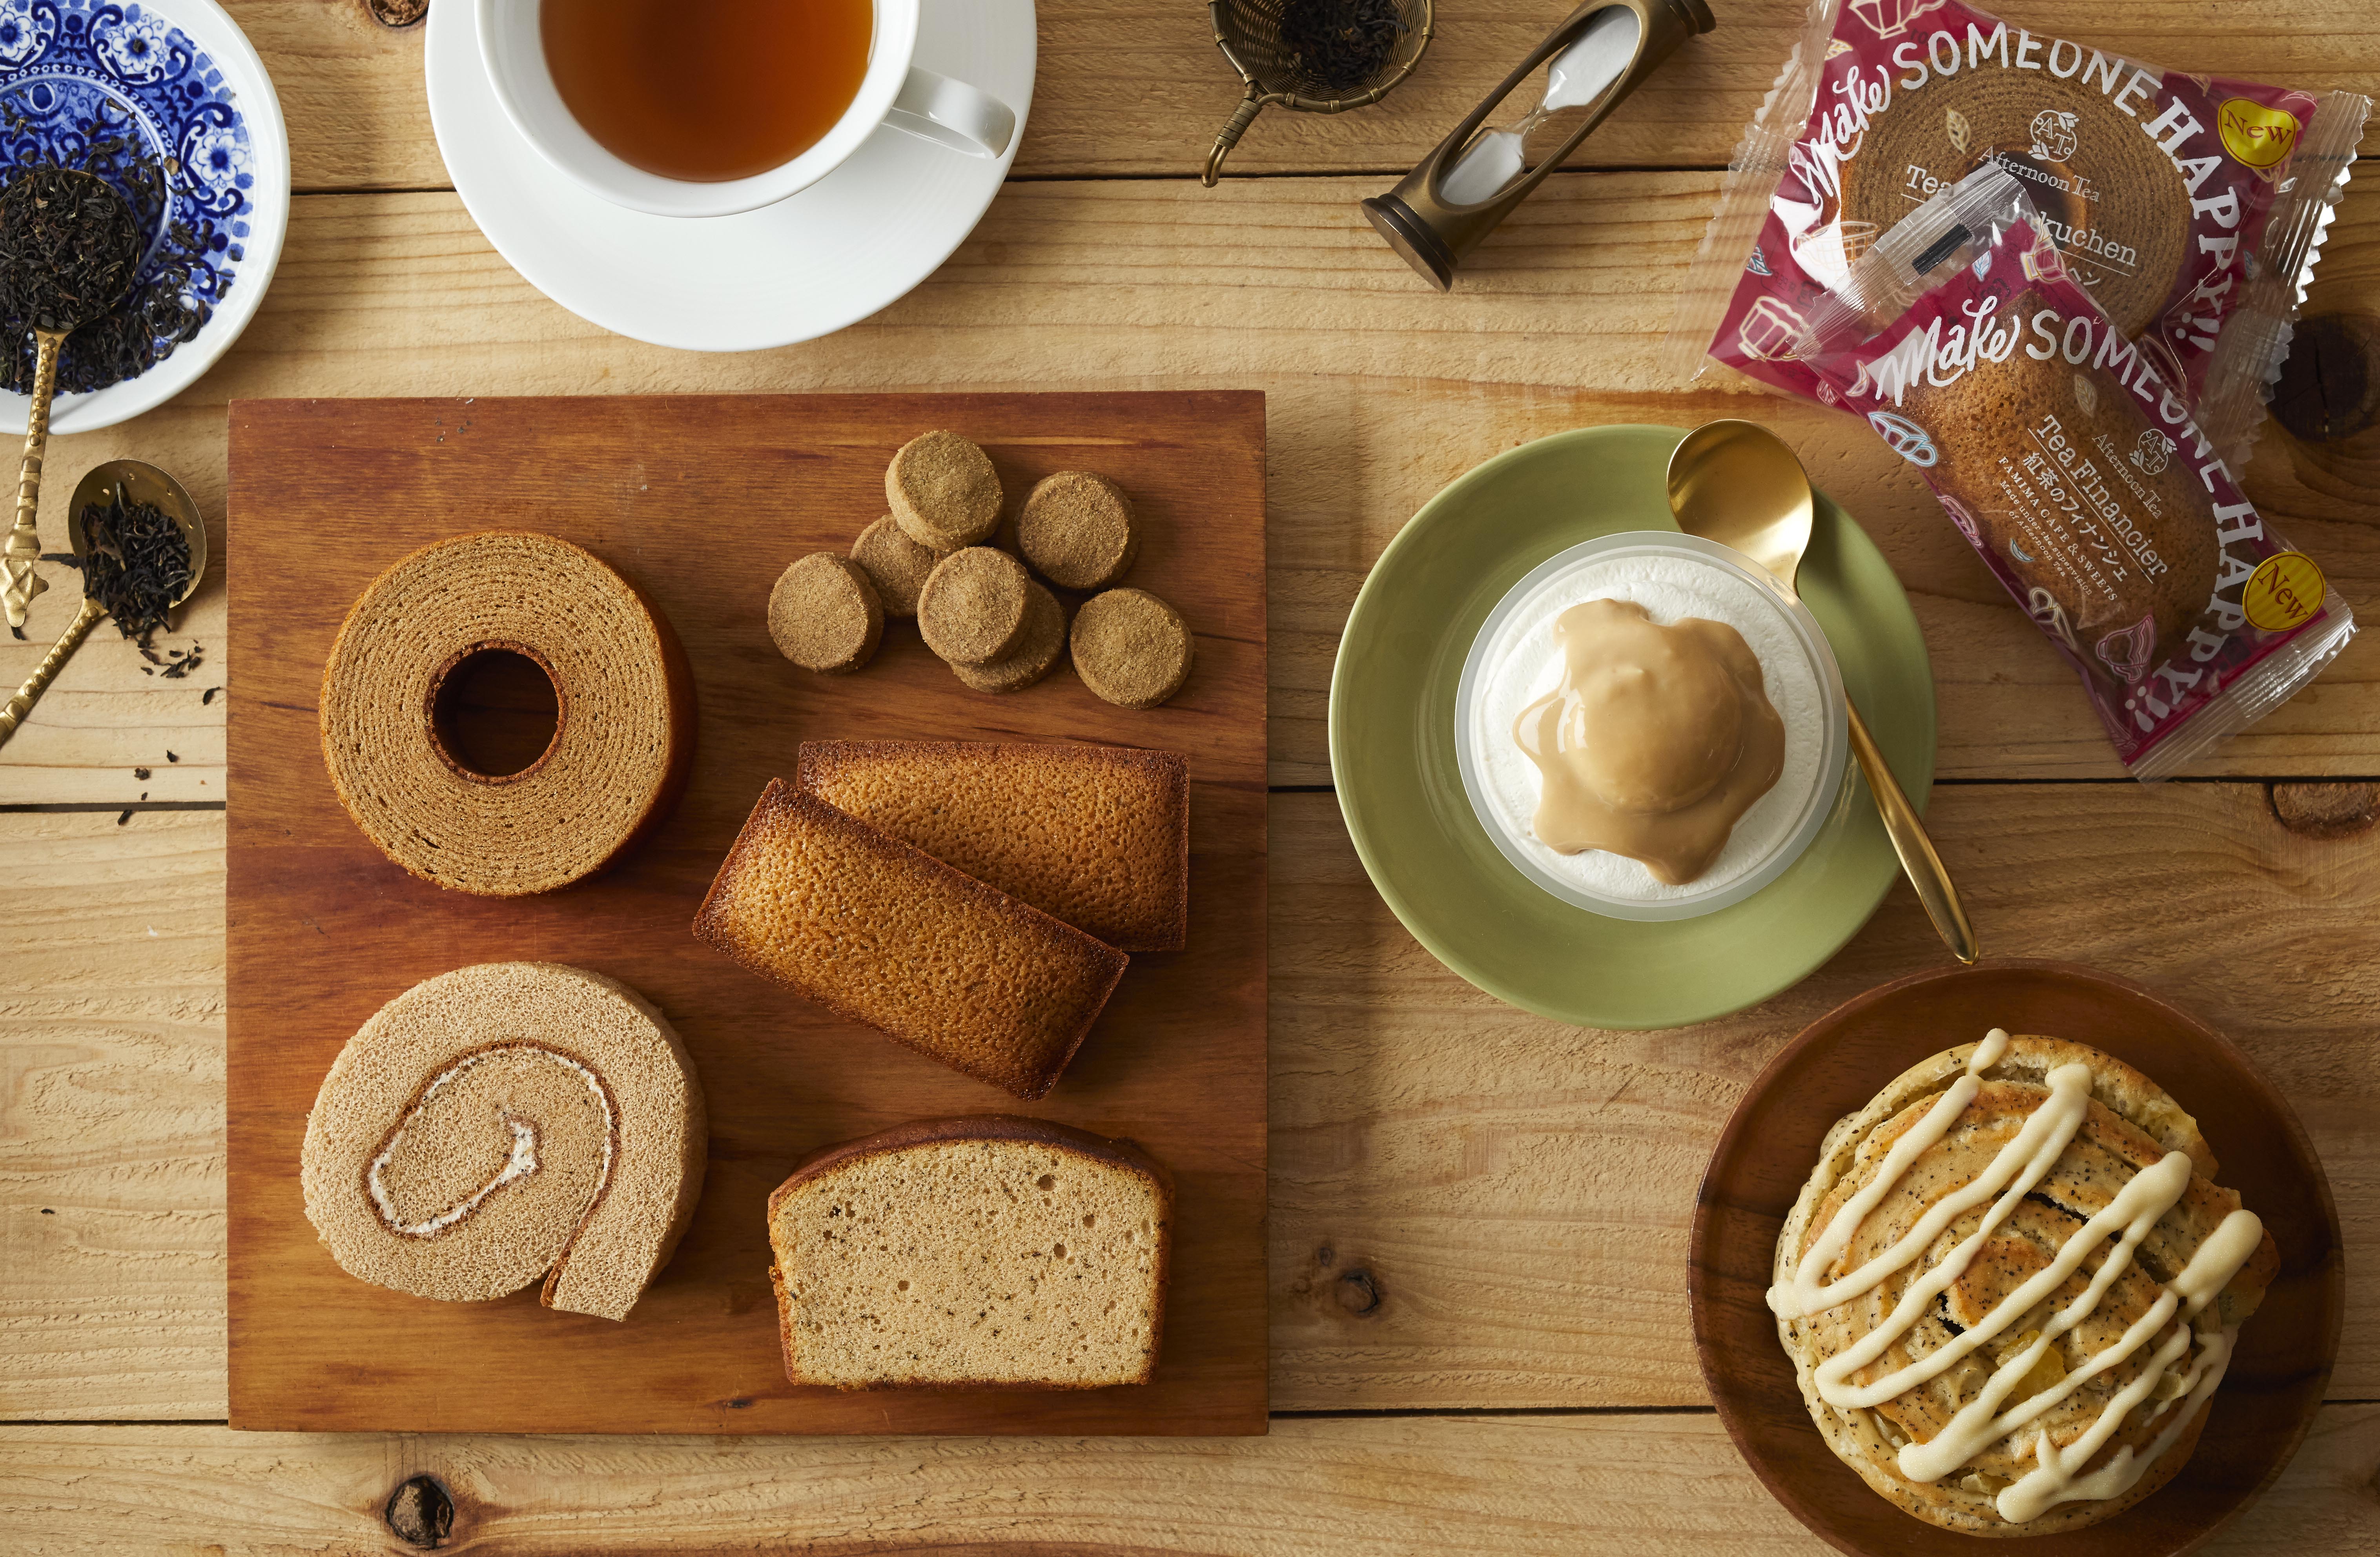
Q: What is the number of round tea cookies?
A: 7